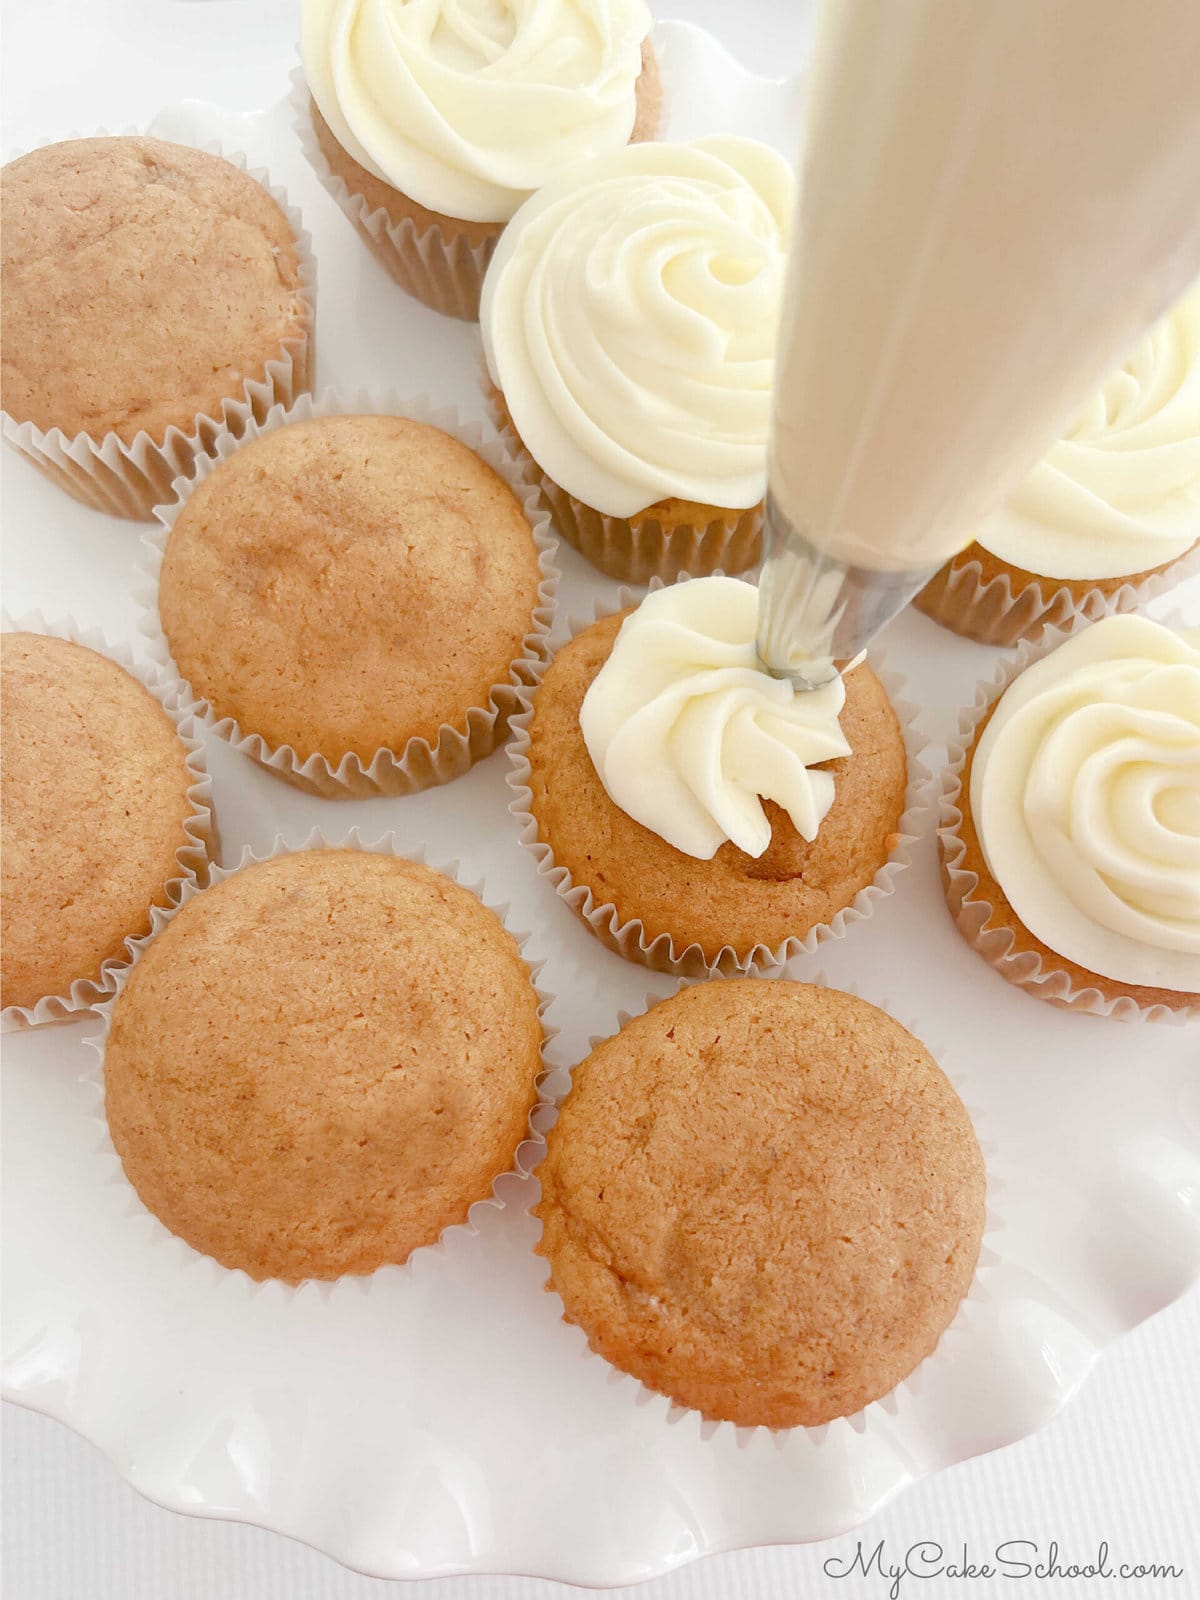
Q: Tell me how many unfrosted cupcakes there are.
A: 5